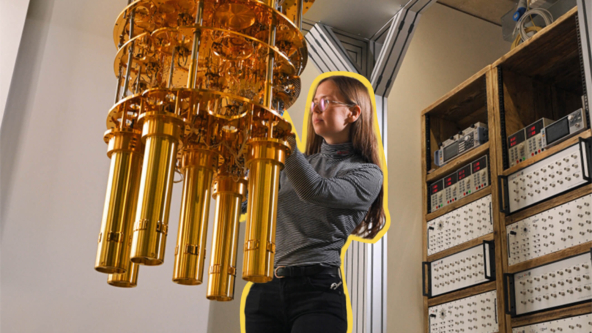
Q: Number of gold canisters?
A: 6